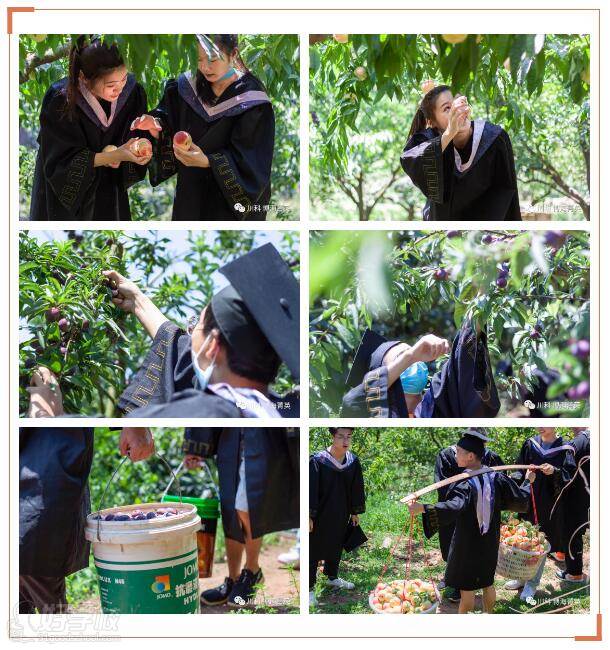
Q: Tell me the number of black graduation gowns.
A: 12